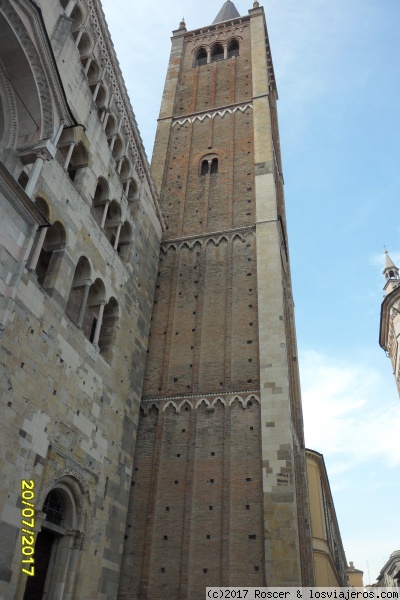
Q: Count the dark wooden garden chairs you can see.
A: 0